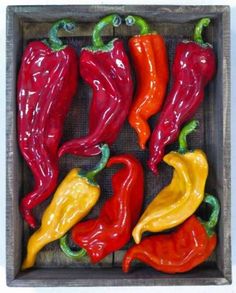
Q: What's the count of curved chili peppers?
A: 8